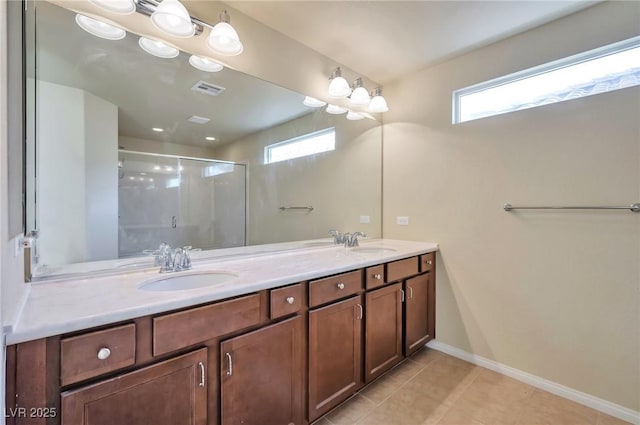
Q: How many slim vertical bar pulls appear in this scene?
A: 5